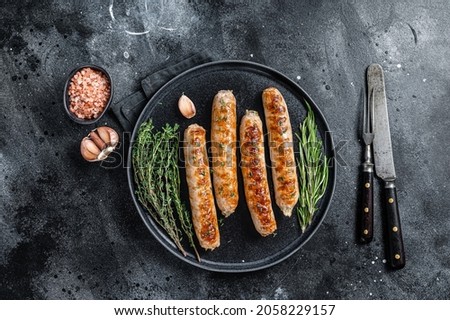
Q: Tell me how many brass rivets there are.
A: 6